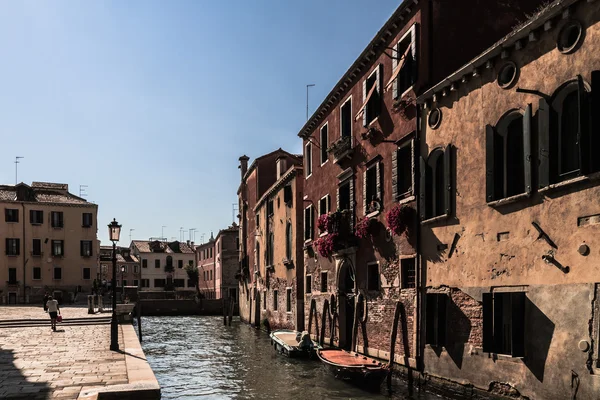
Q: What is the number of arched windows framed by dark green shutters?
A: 3